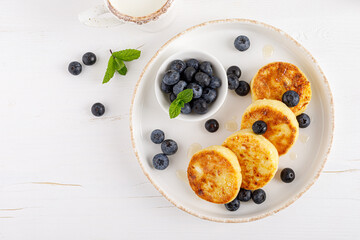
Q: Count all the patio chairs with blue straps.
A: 0